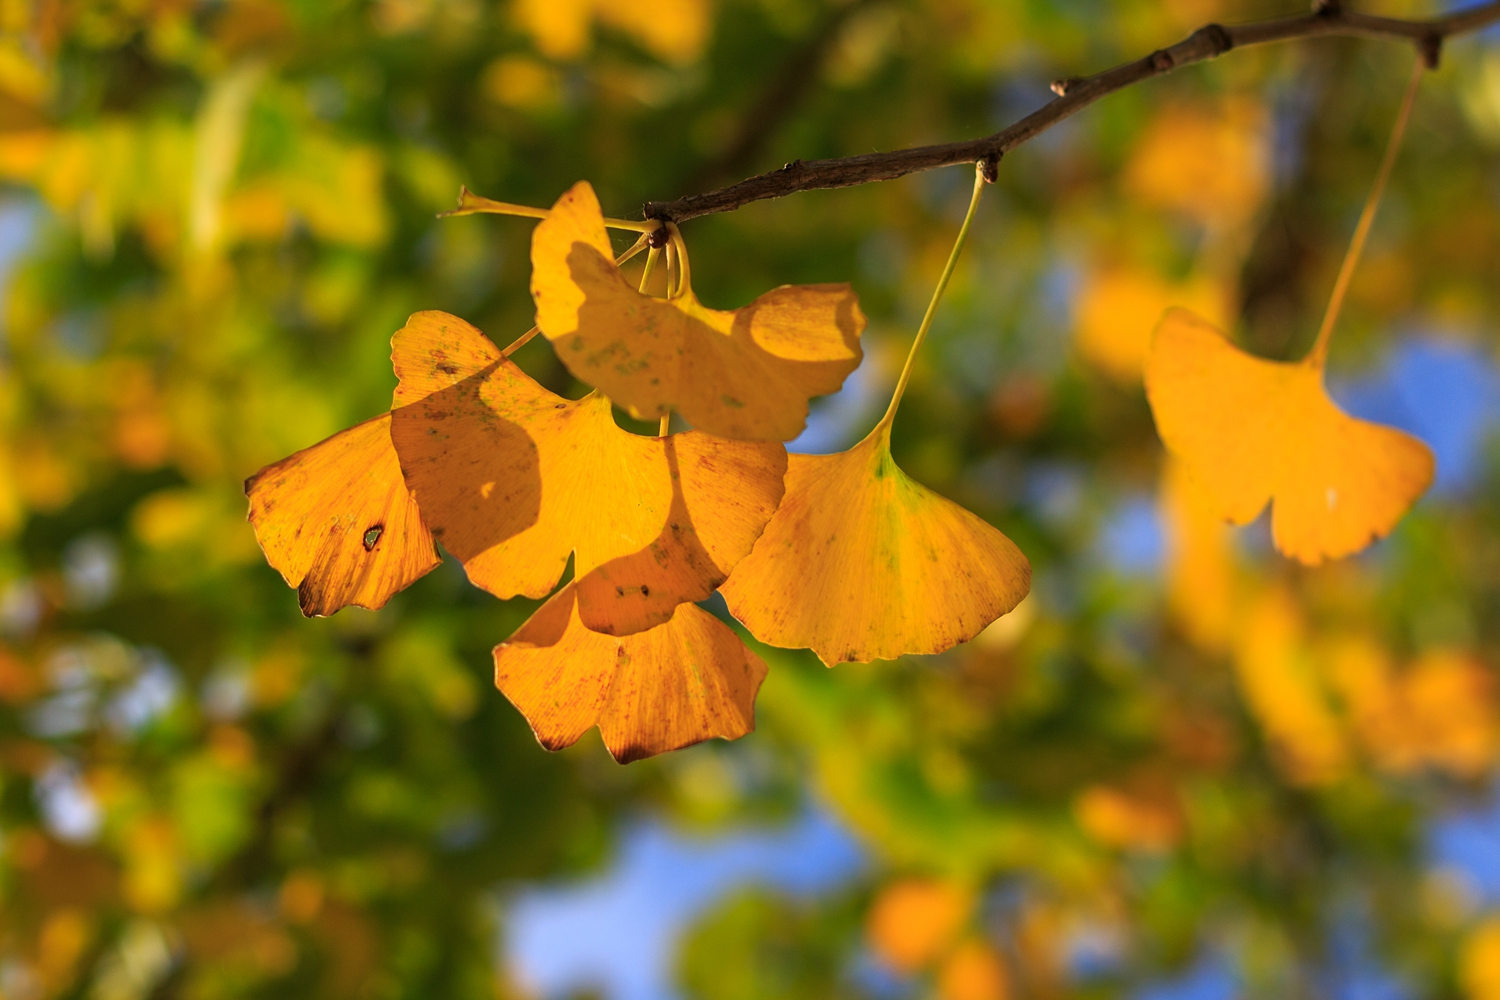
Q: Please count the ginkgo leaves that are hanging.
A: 6